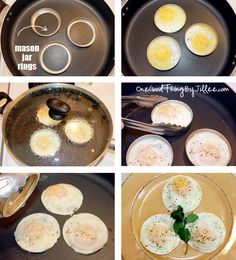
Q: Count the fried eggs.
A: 15